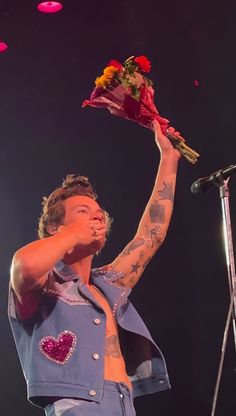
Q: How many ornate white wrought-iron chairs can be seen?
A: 0